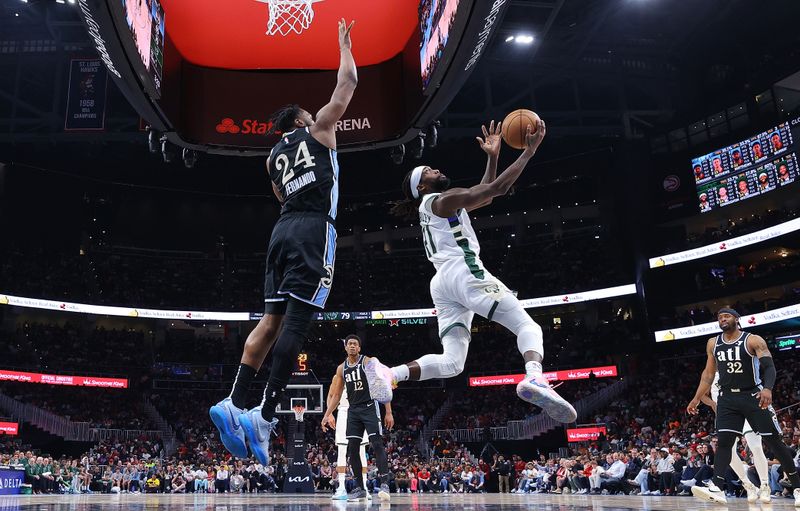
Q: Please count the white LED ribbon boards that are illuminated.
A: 4